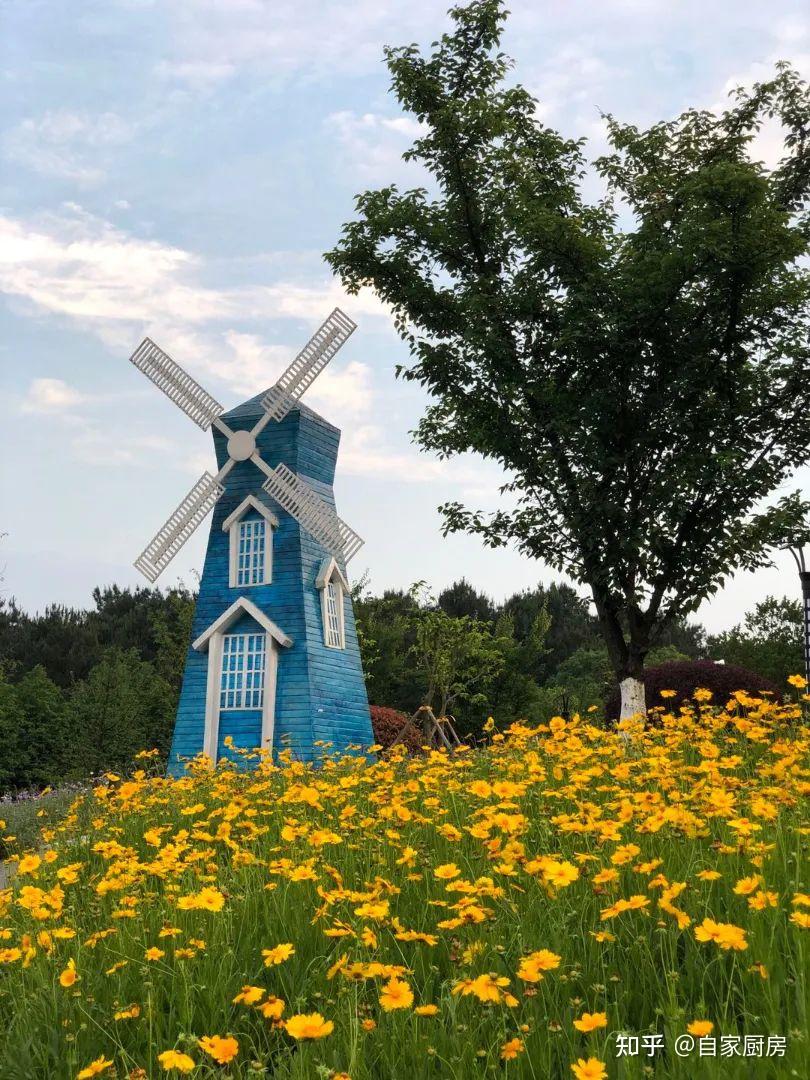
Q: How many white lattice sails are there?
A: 4